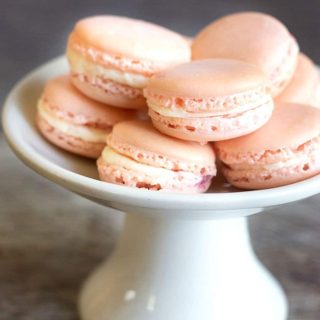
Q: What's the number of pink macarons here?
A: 7